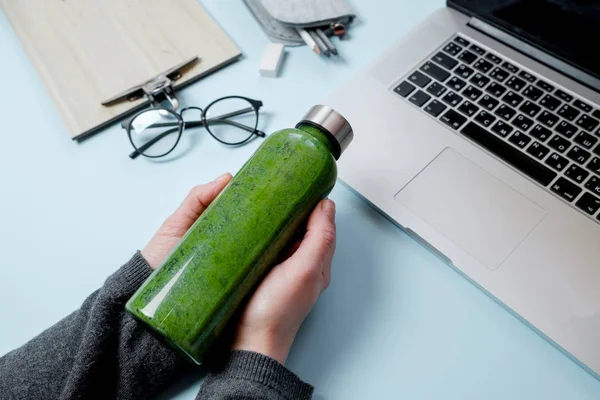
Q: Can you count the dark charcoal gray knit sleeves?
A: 2